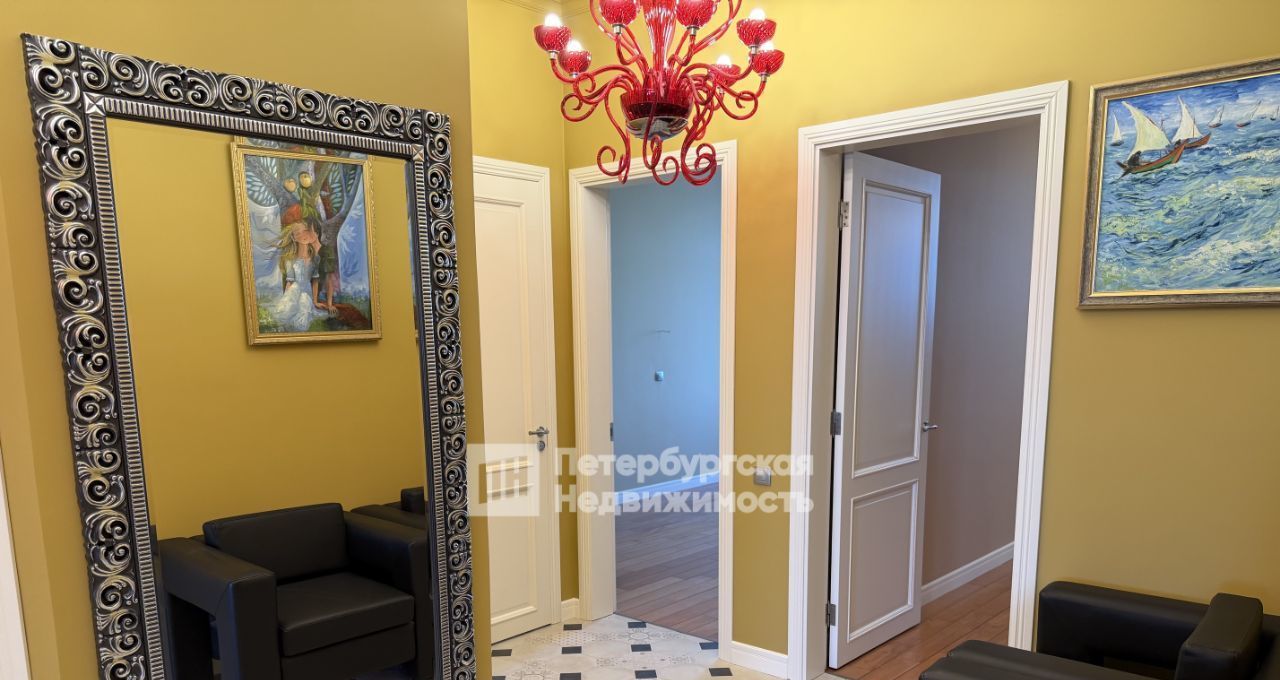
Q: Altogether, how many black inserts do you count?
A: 10